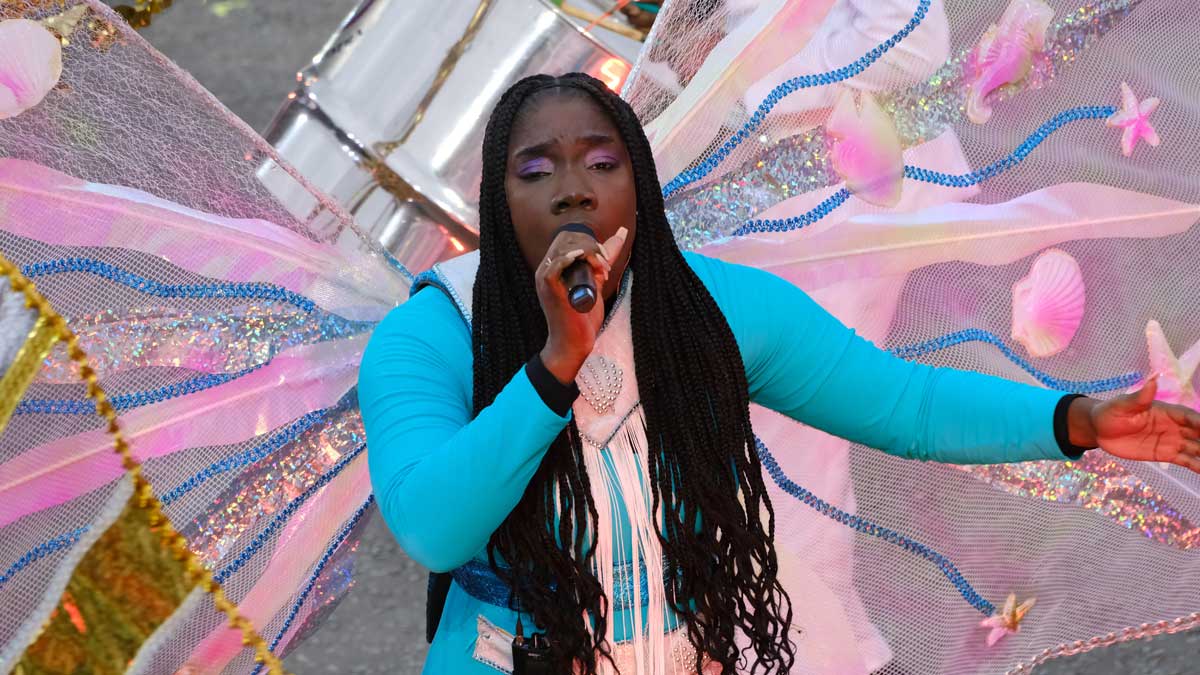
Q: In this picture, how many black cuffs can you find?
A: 2